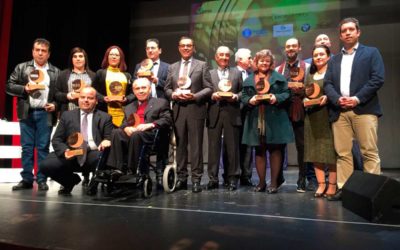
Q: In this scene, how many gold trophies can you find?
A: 11